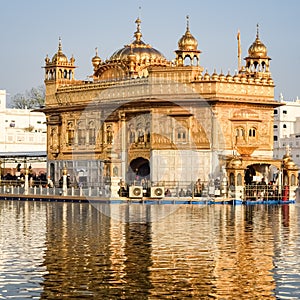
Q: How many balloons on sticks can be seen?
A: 0